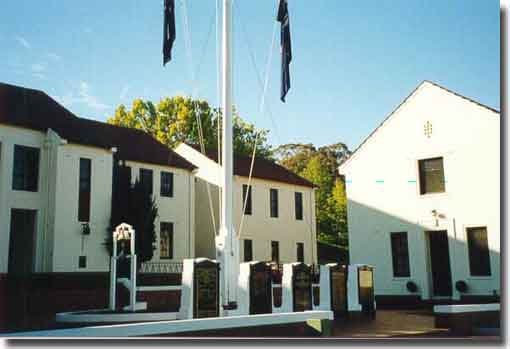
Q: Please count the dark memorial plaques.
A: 5